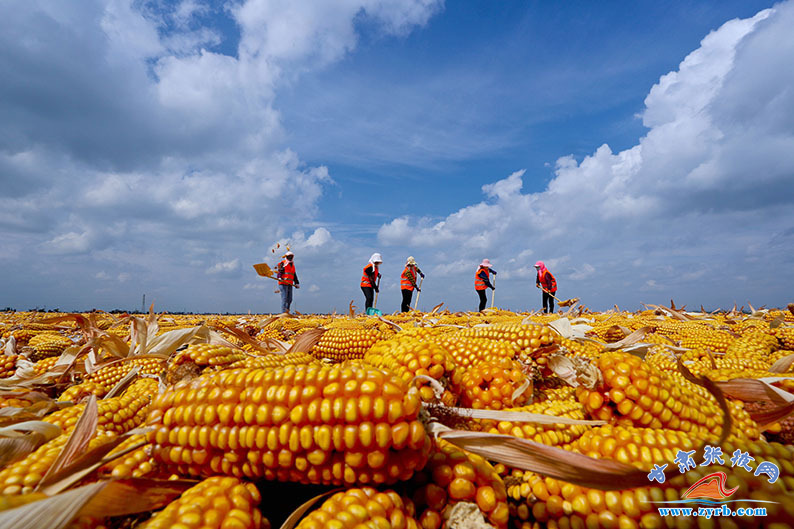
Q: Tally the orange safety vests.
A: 5